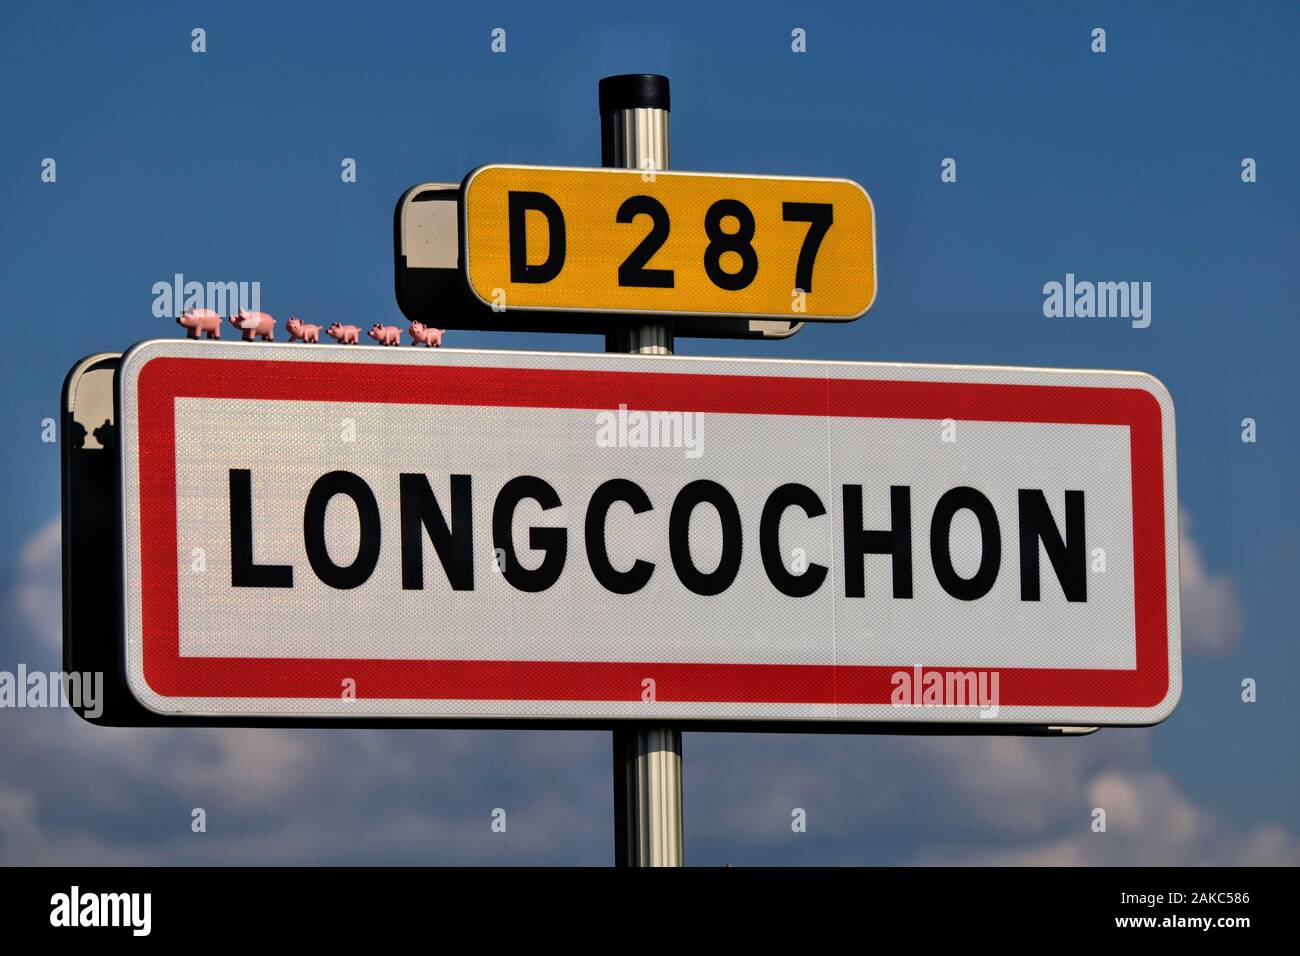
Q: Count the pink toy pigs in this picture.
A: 6